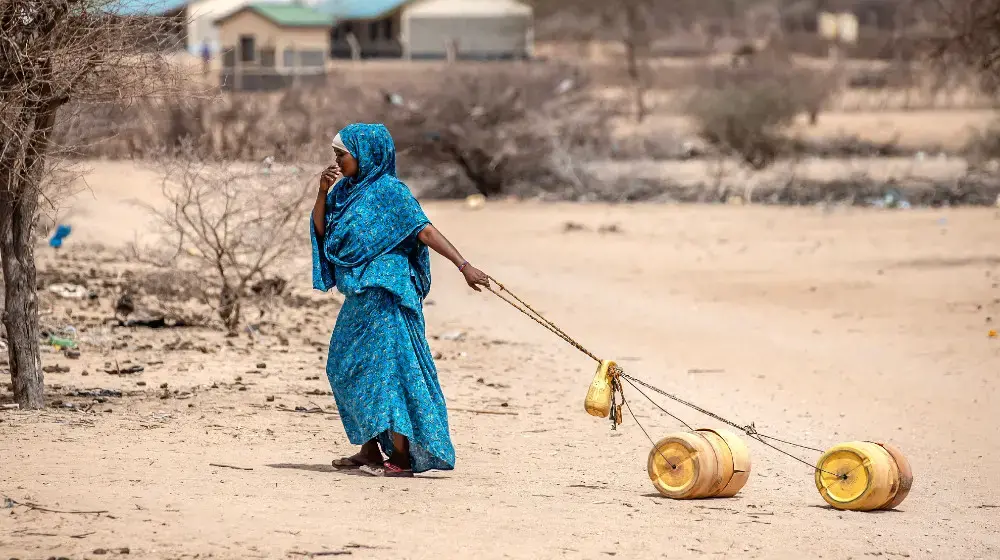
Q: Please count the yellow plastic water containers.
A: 3